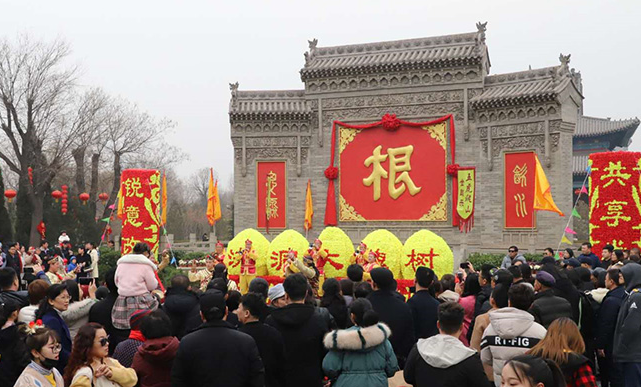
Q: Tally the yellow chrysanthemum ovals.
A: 5